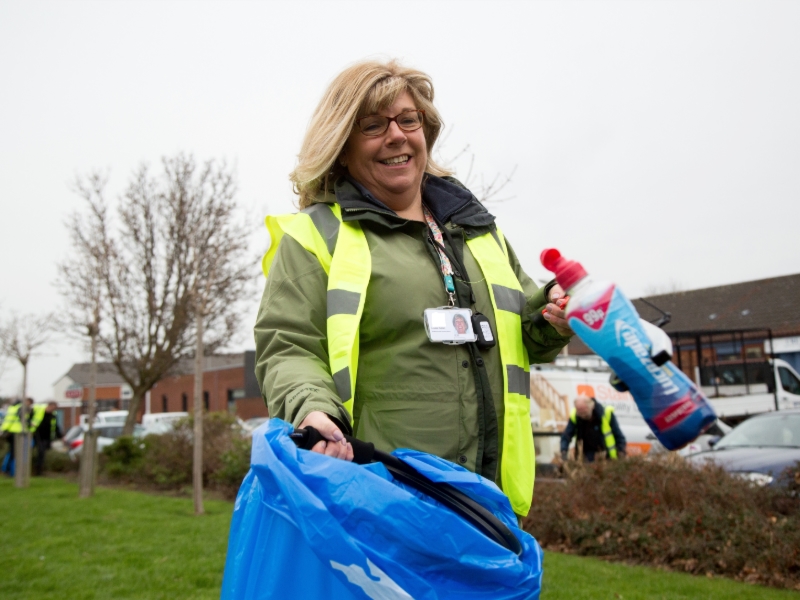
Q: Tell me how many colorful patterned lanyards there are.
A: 1